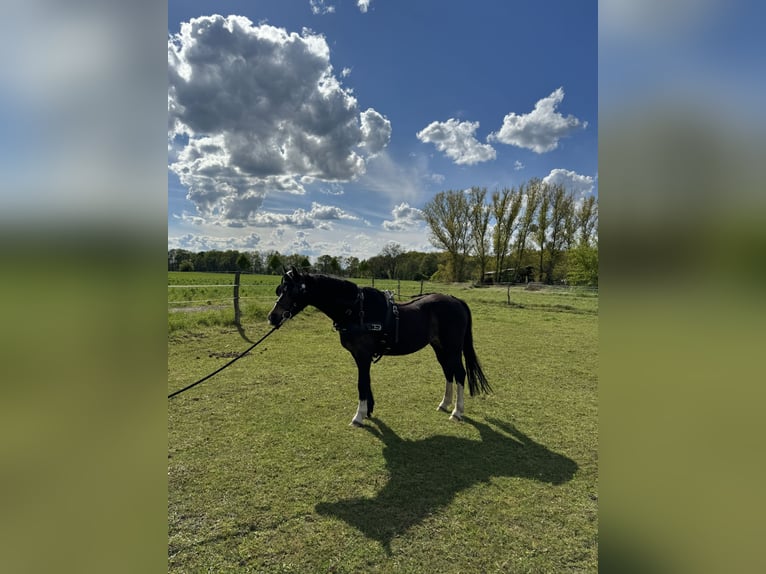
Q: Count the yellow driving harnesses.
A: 0